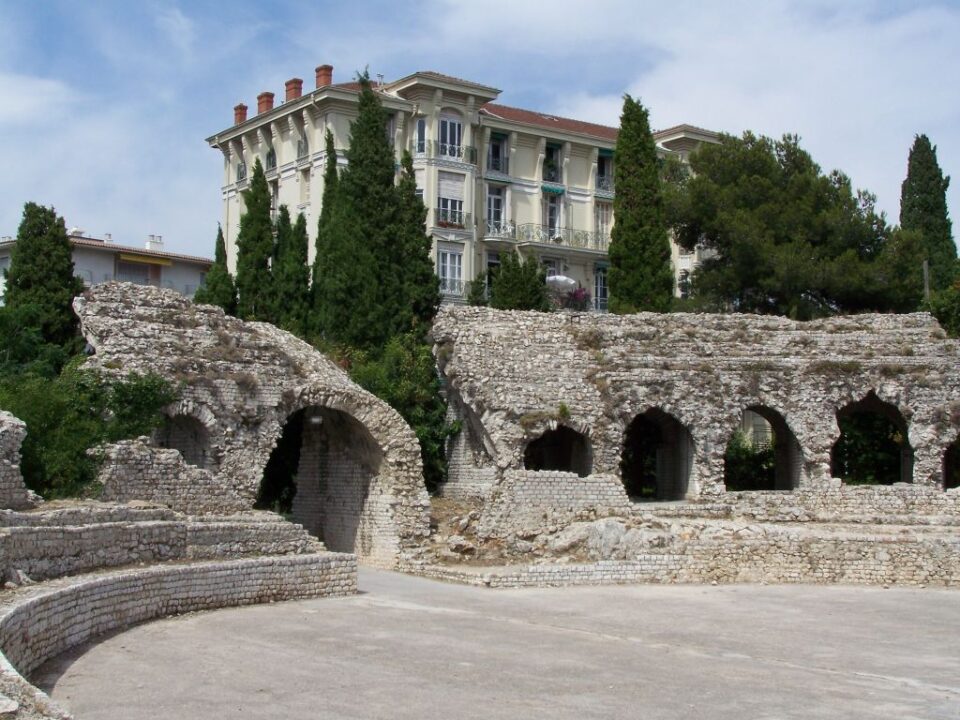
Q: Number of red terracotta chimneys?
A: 4